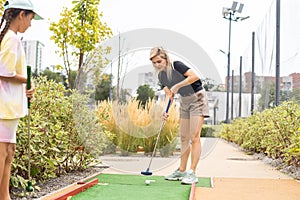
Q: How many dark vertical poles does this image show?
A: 5